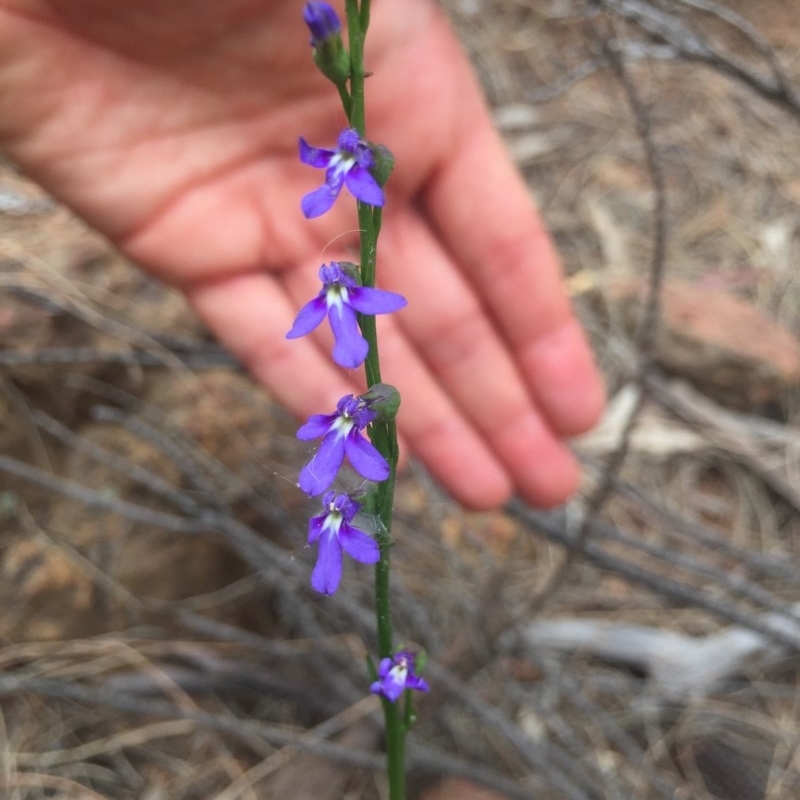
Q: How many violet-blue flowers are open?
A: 5